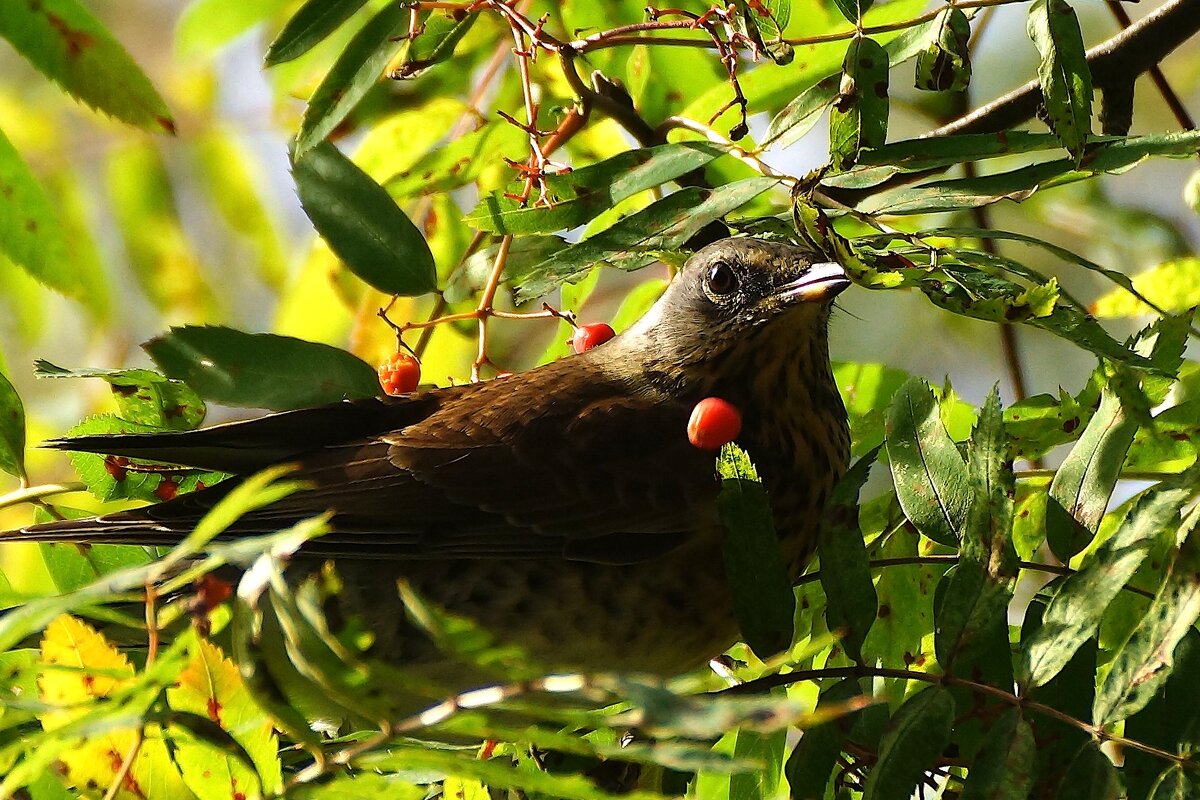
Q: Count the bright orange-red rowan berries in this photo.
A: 3